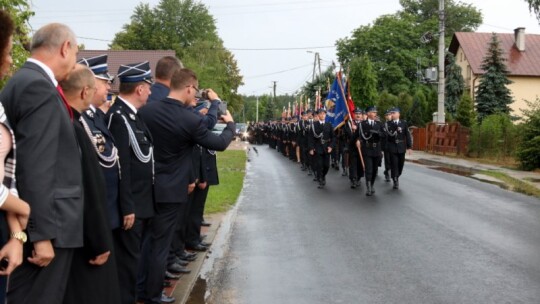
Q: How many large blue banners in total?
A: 1